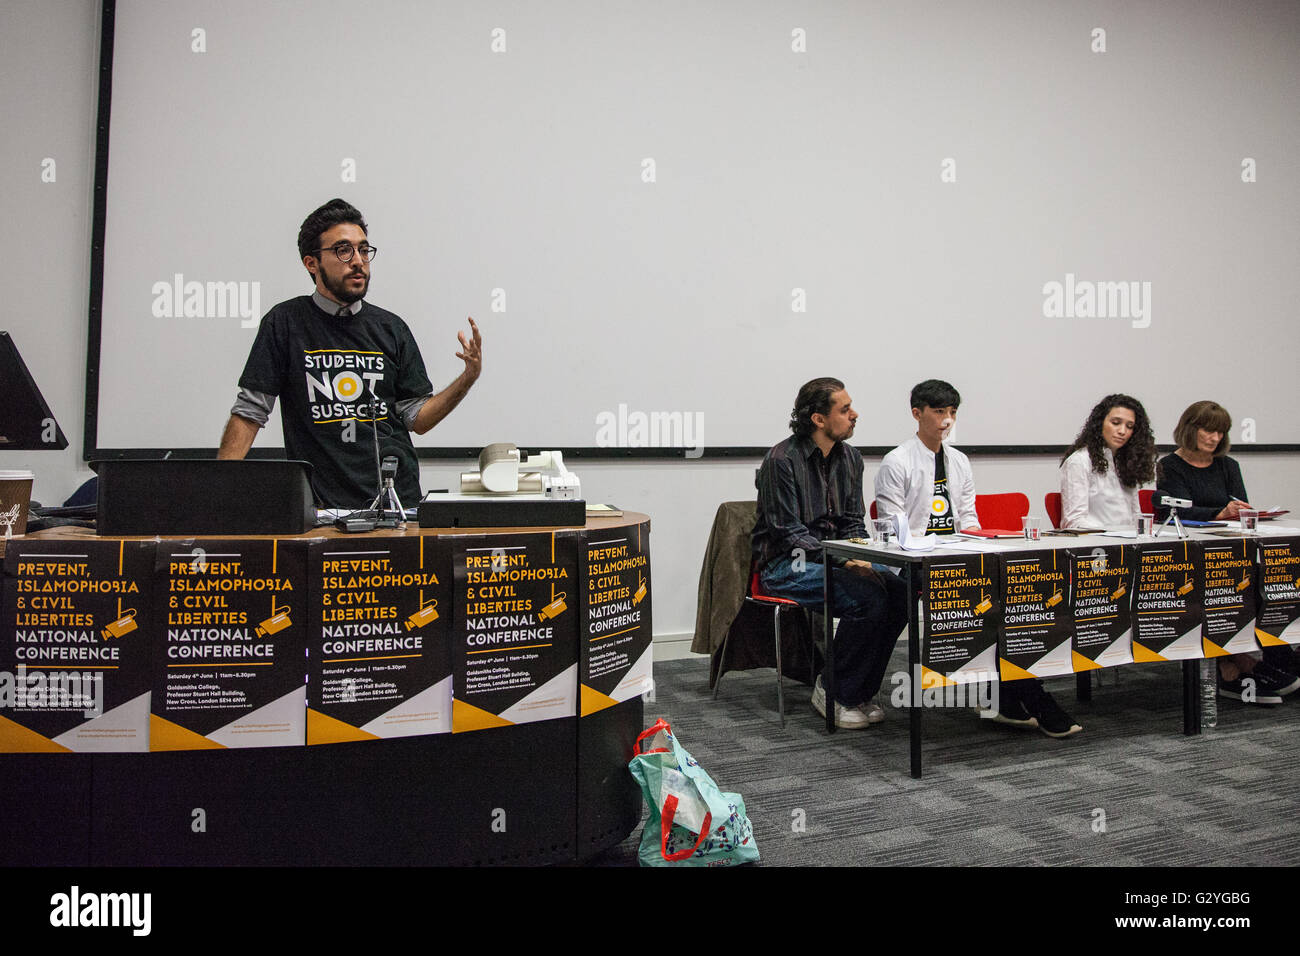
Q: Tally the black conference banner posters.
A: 11